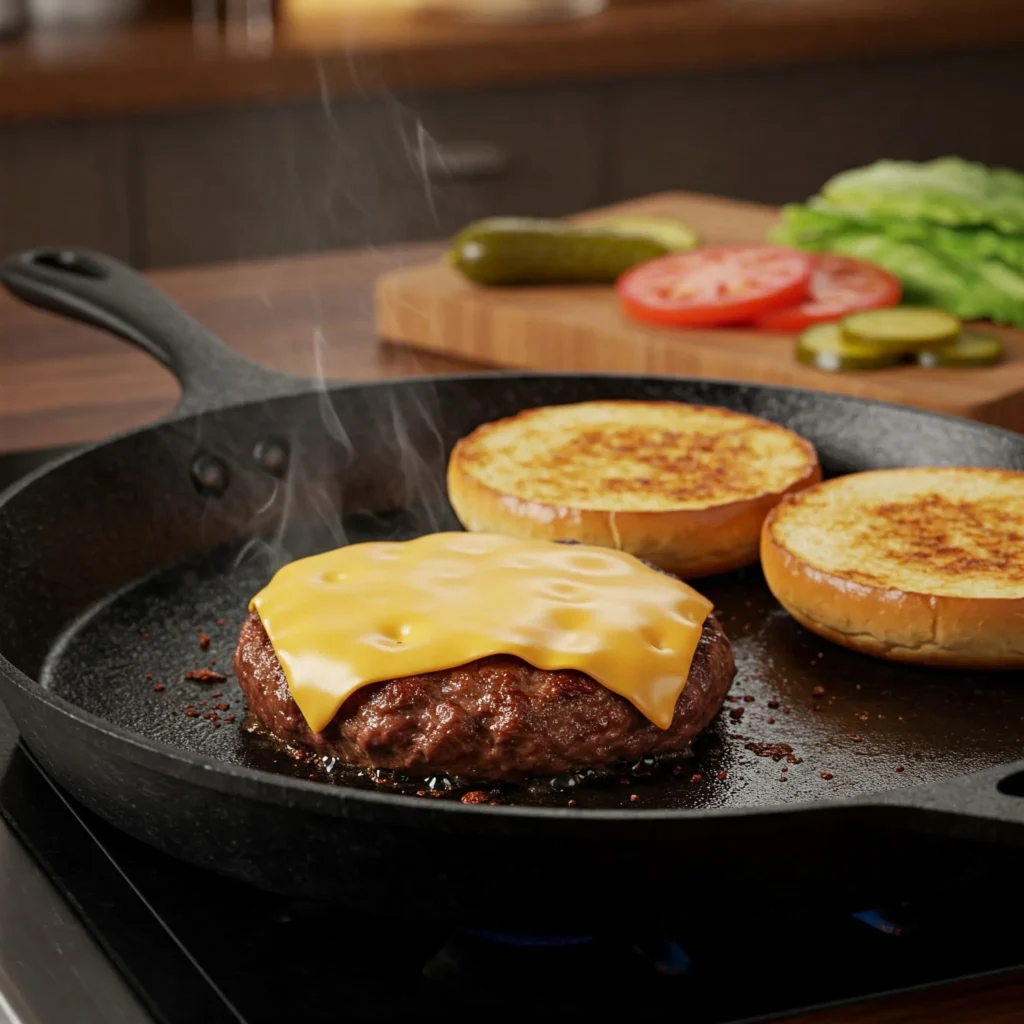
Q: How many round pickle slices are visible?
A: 3